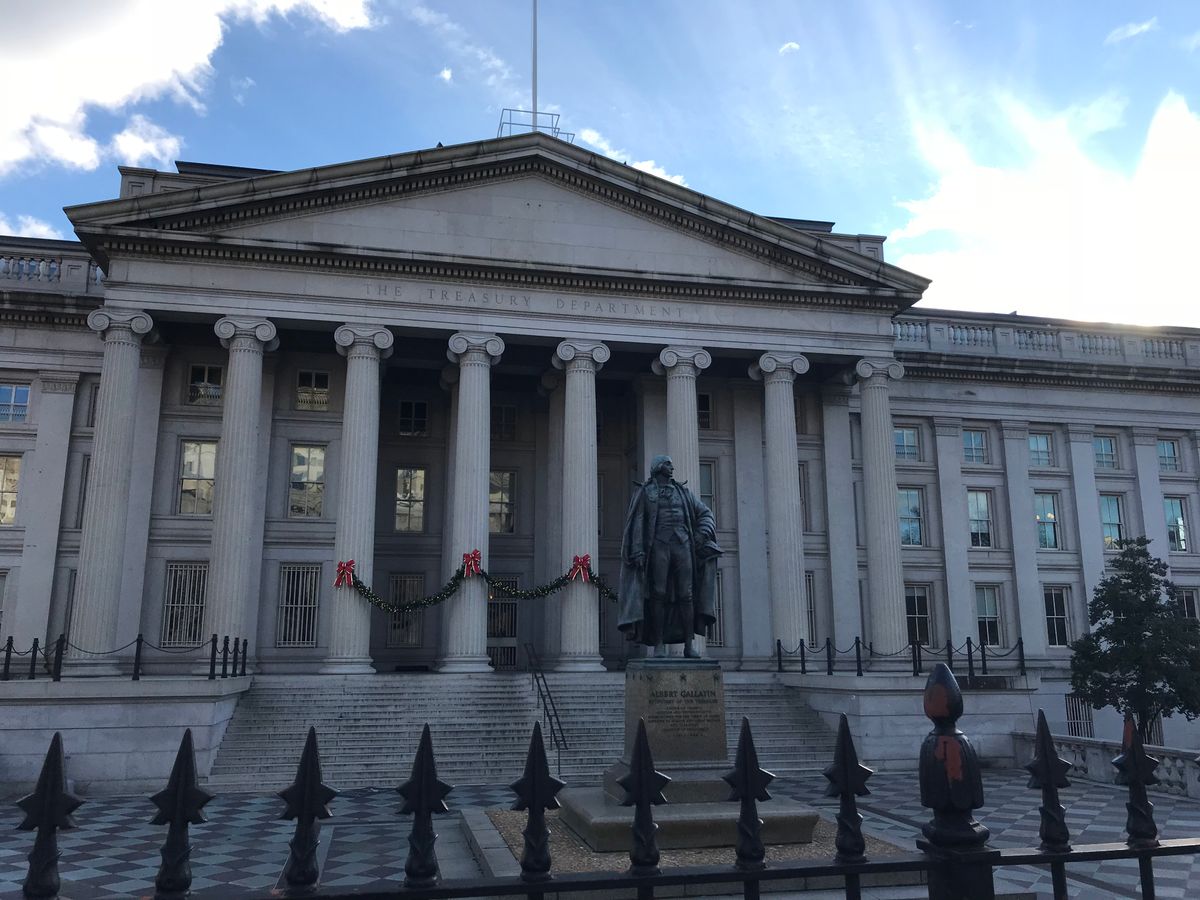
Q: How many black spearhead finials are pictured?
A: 10